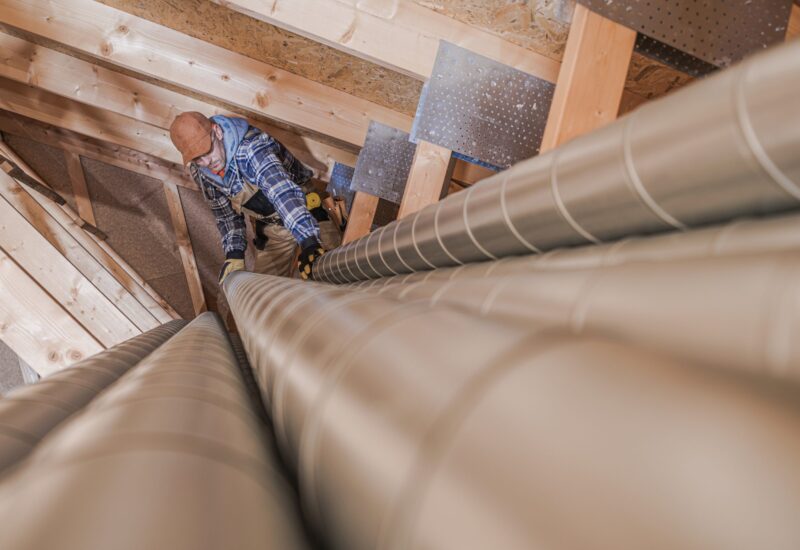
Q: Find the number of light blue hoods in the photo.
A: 1